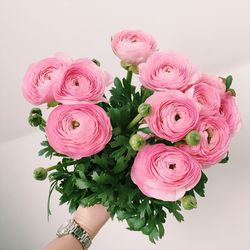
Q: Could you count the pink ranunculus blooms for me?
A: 10